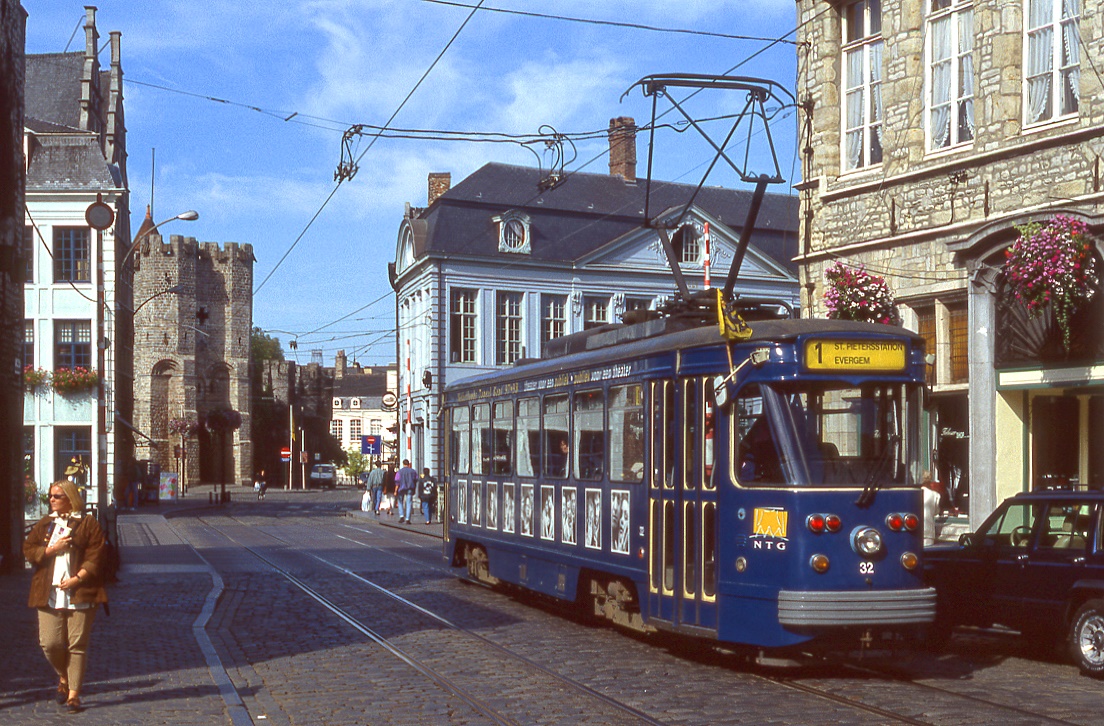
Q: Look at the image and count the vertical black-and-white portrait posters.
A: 9